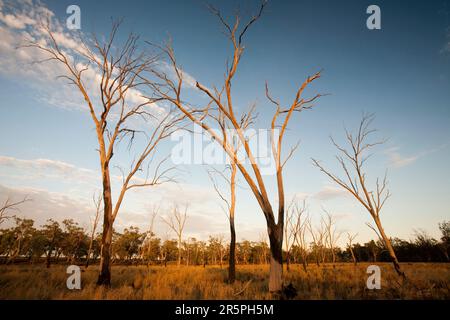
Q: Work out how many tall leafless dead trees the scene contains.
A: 4